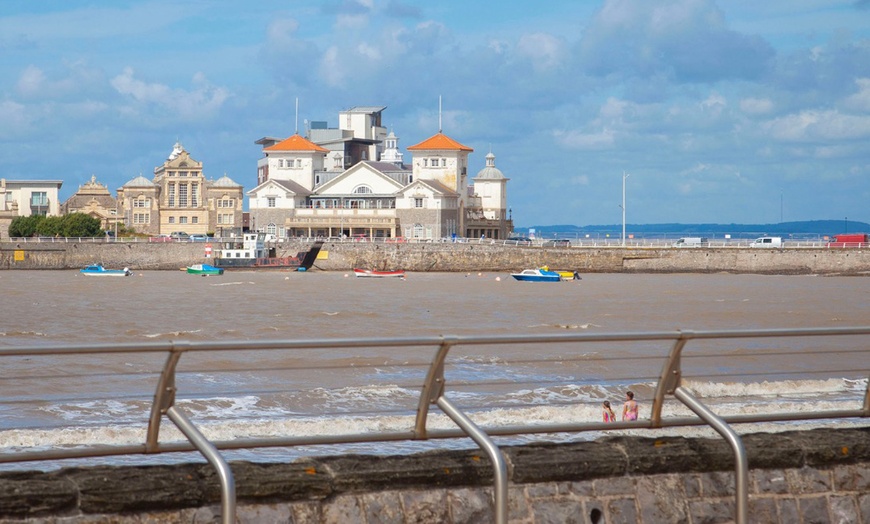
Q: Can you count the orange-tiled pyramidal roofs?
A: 2